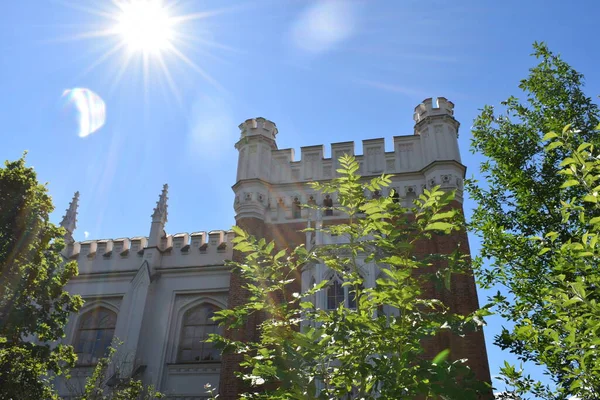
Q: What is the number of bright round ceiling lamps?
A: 0